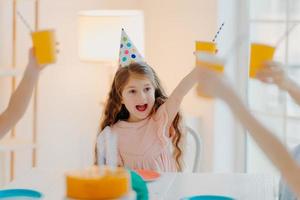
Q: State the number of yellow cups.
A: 4